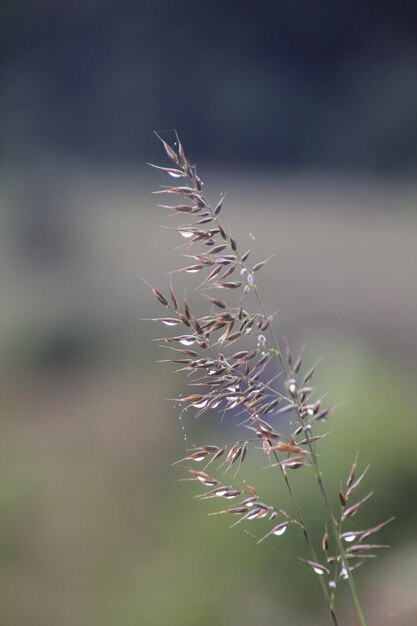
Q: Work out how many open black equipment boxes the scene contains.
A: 0